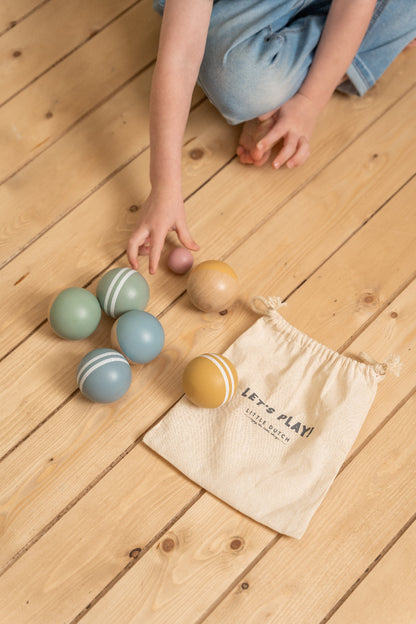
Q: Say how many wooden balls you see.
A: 7